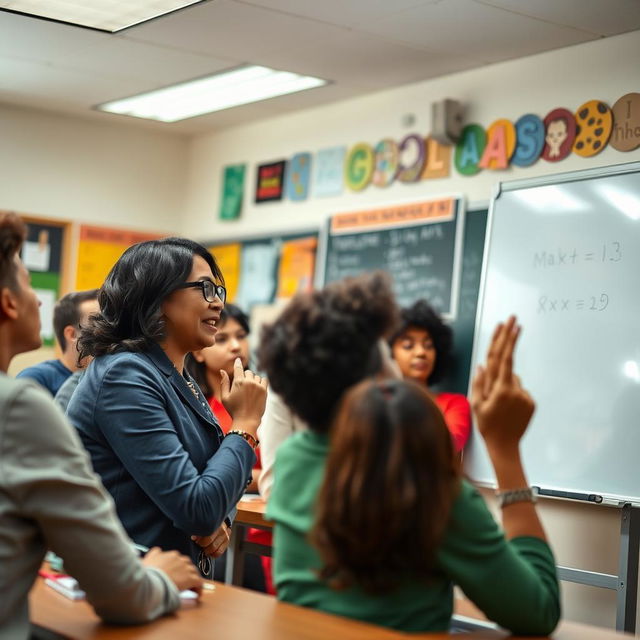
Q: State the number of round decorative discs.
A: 9